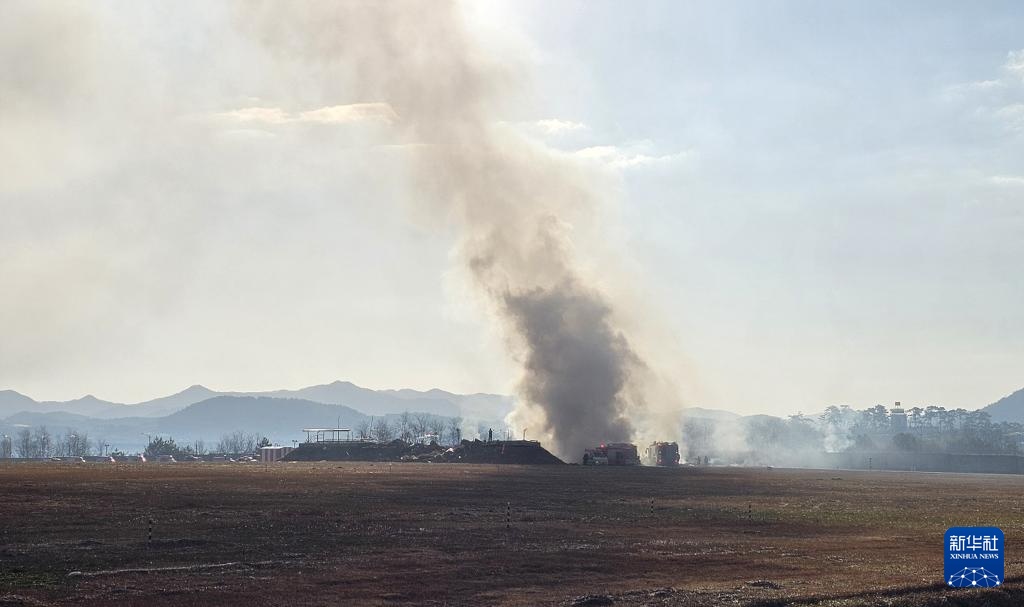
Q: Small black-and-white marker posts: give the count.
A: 4